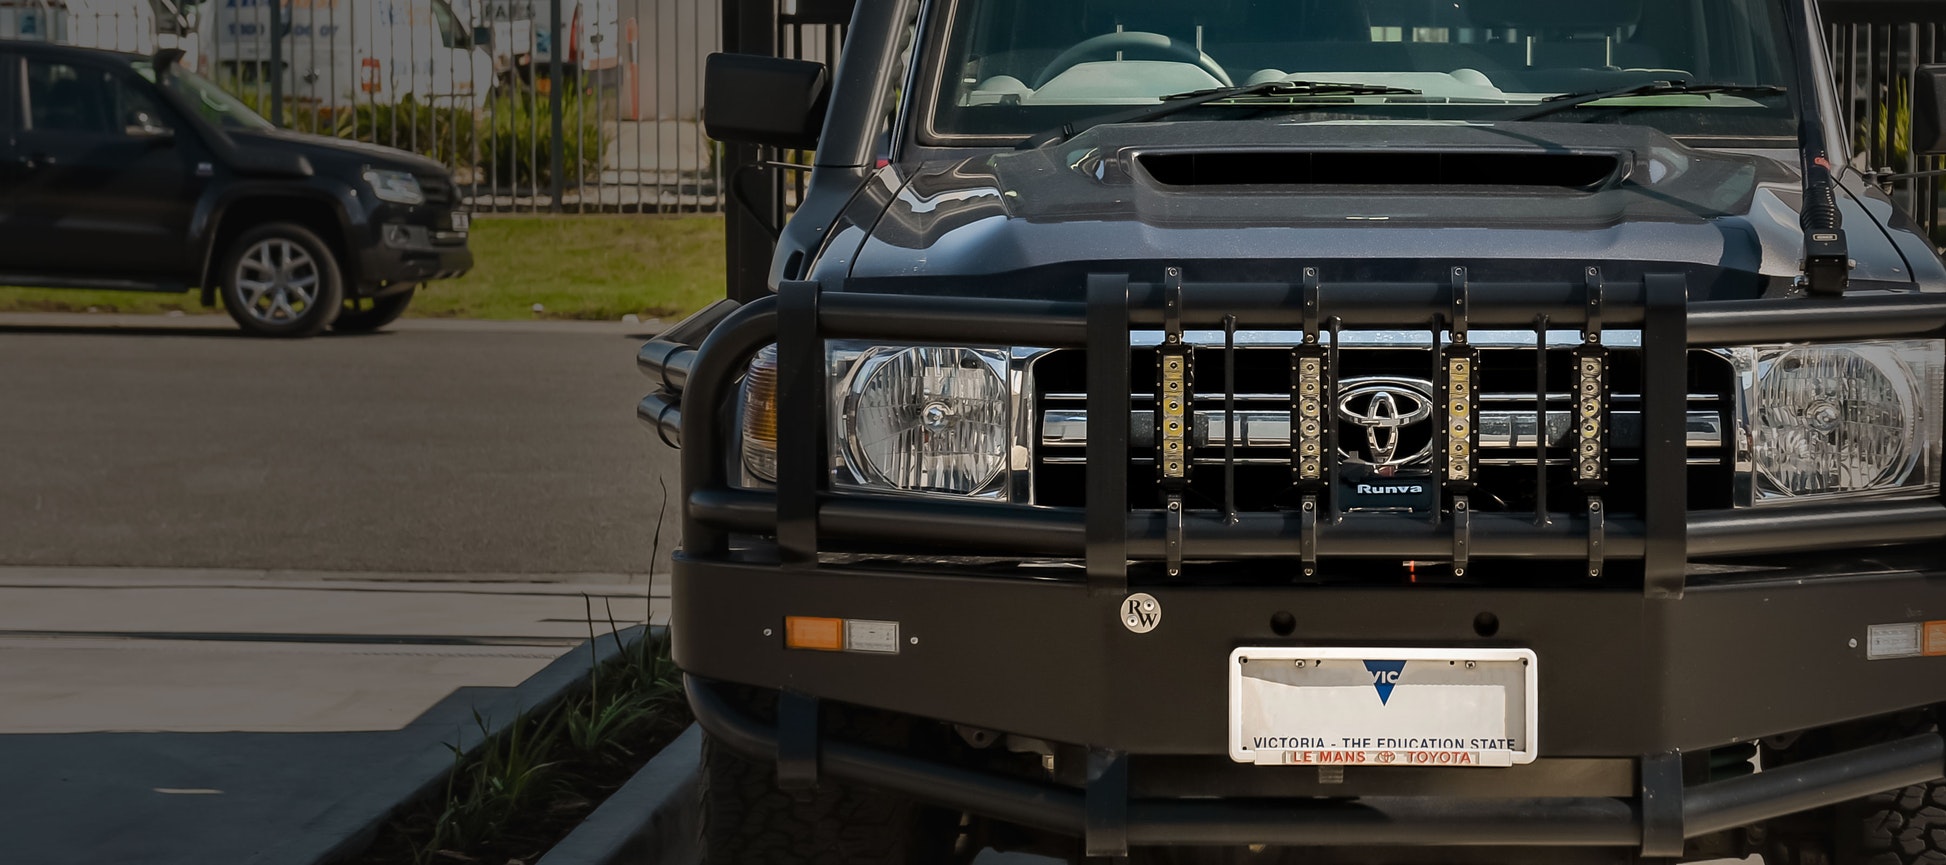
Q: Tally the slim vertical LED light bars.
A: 4